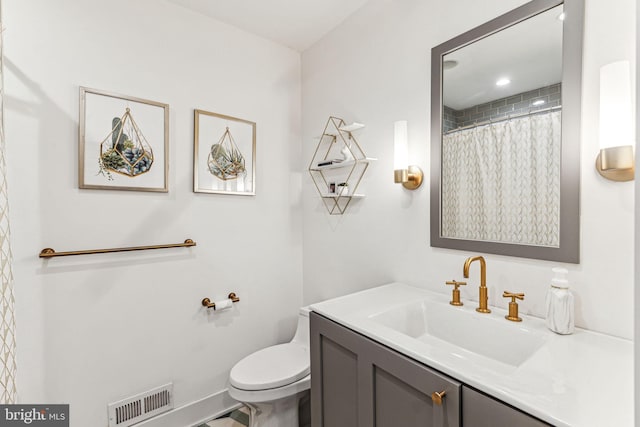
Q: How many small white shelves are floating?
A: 3